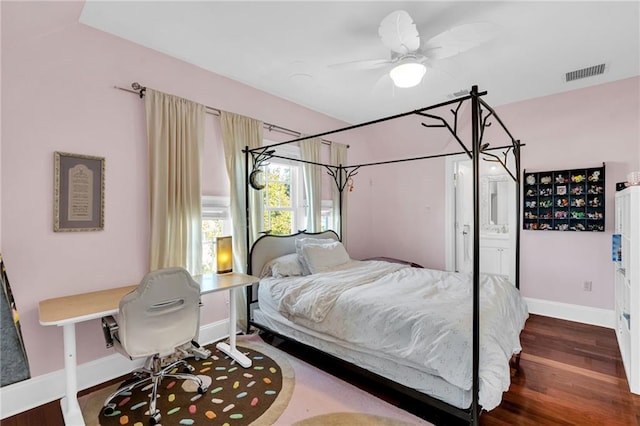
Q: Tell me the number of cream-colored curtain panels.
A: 4